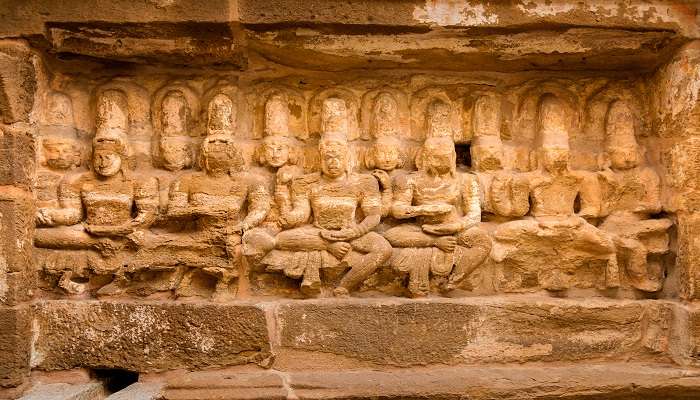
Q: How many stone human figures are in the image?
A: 11